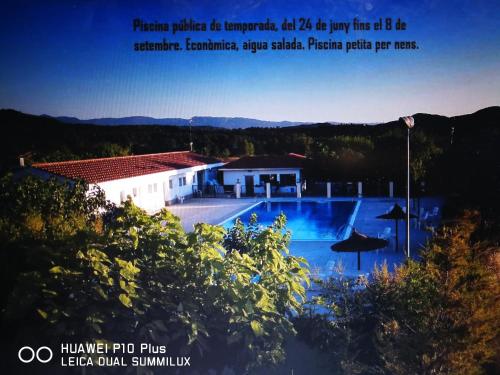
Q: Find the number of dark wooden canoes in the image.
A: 0